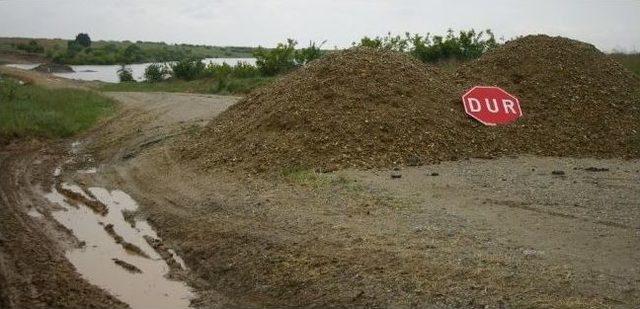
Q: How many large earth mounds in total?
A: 2